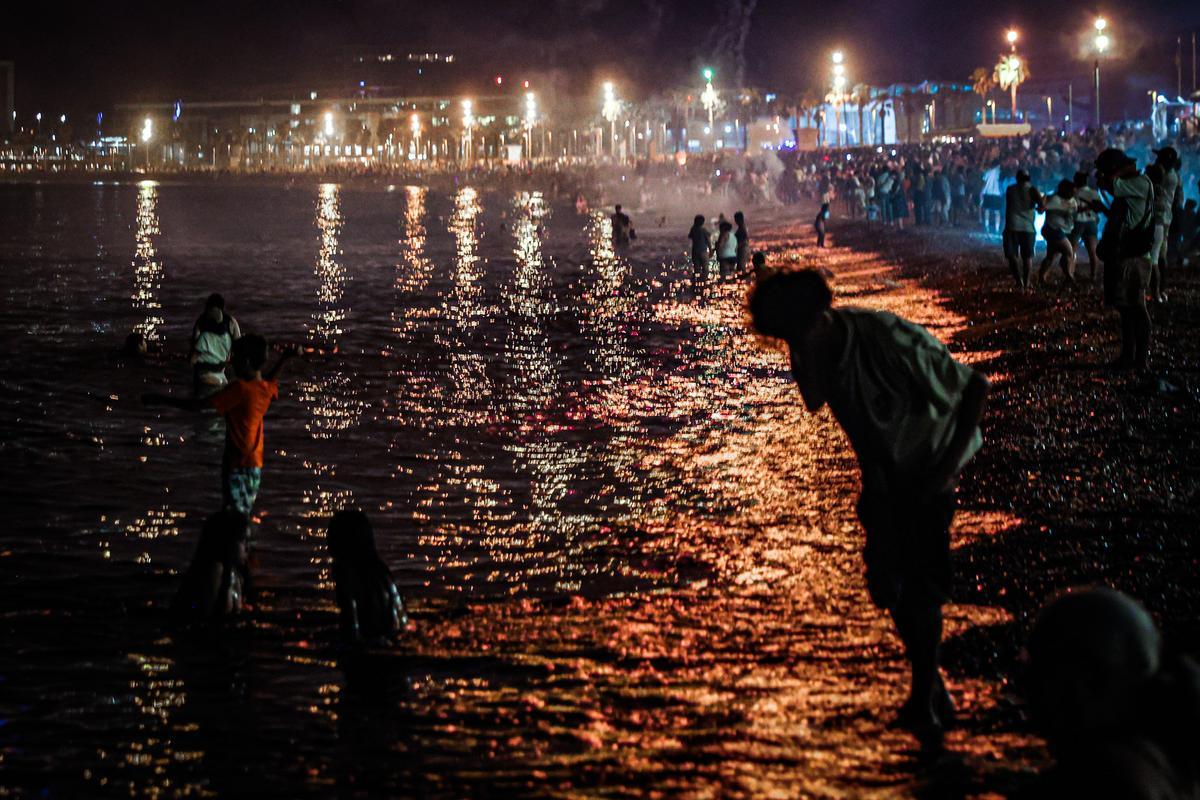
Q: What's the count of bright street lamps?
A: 10